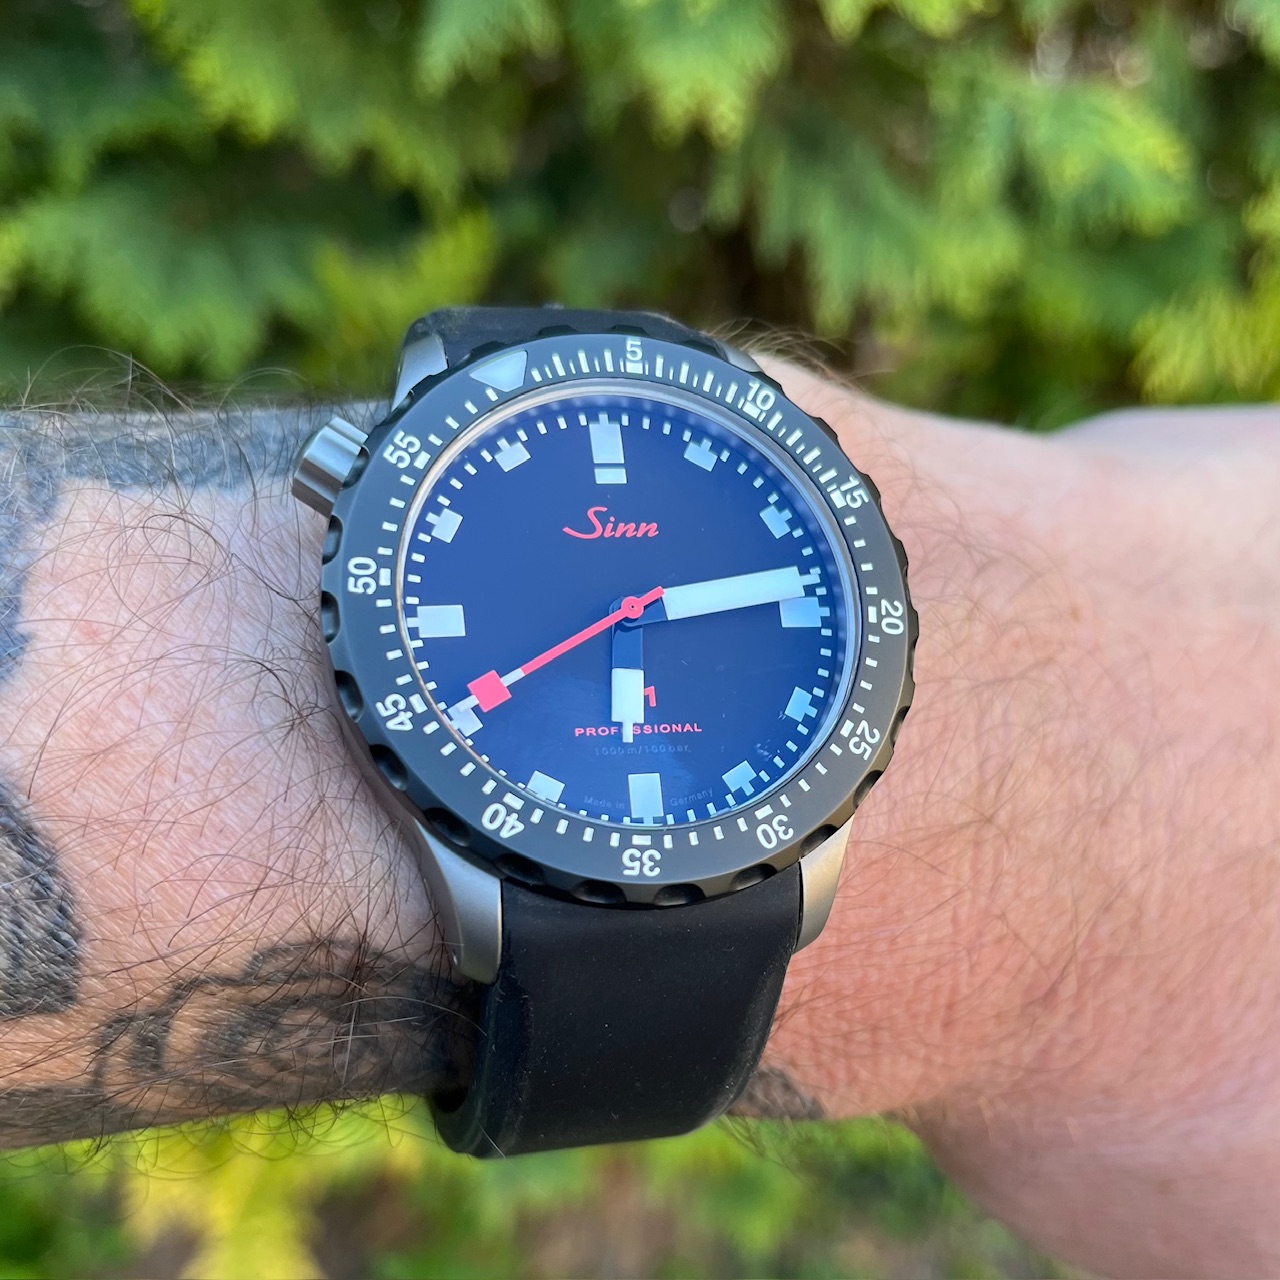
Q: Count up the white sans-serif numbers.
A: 11